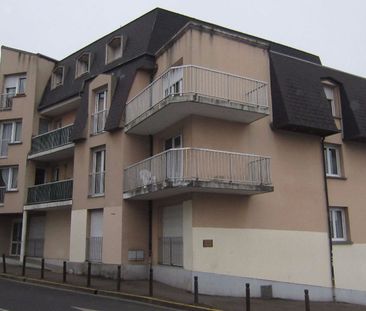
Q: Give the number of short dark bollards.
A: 10